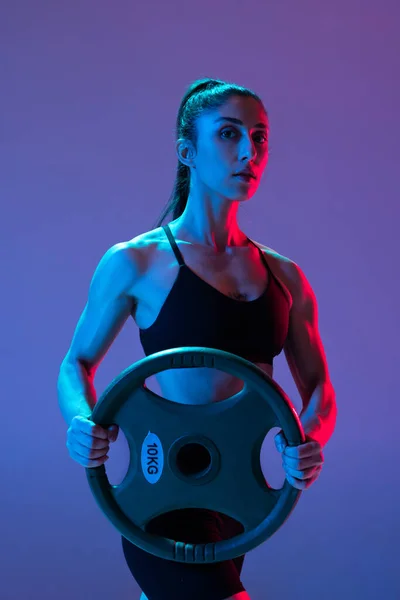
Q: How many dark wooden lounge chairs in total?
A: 0